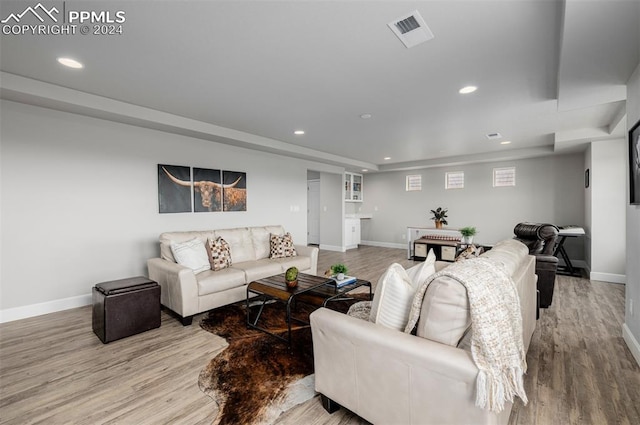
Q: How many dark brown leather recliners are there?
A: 1